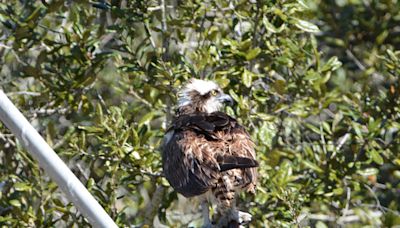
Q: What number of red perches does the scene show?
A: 0